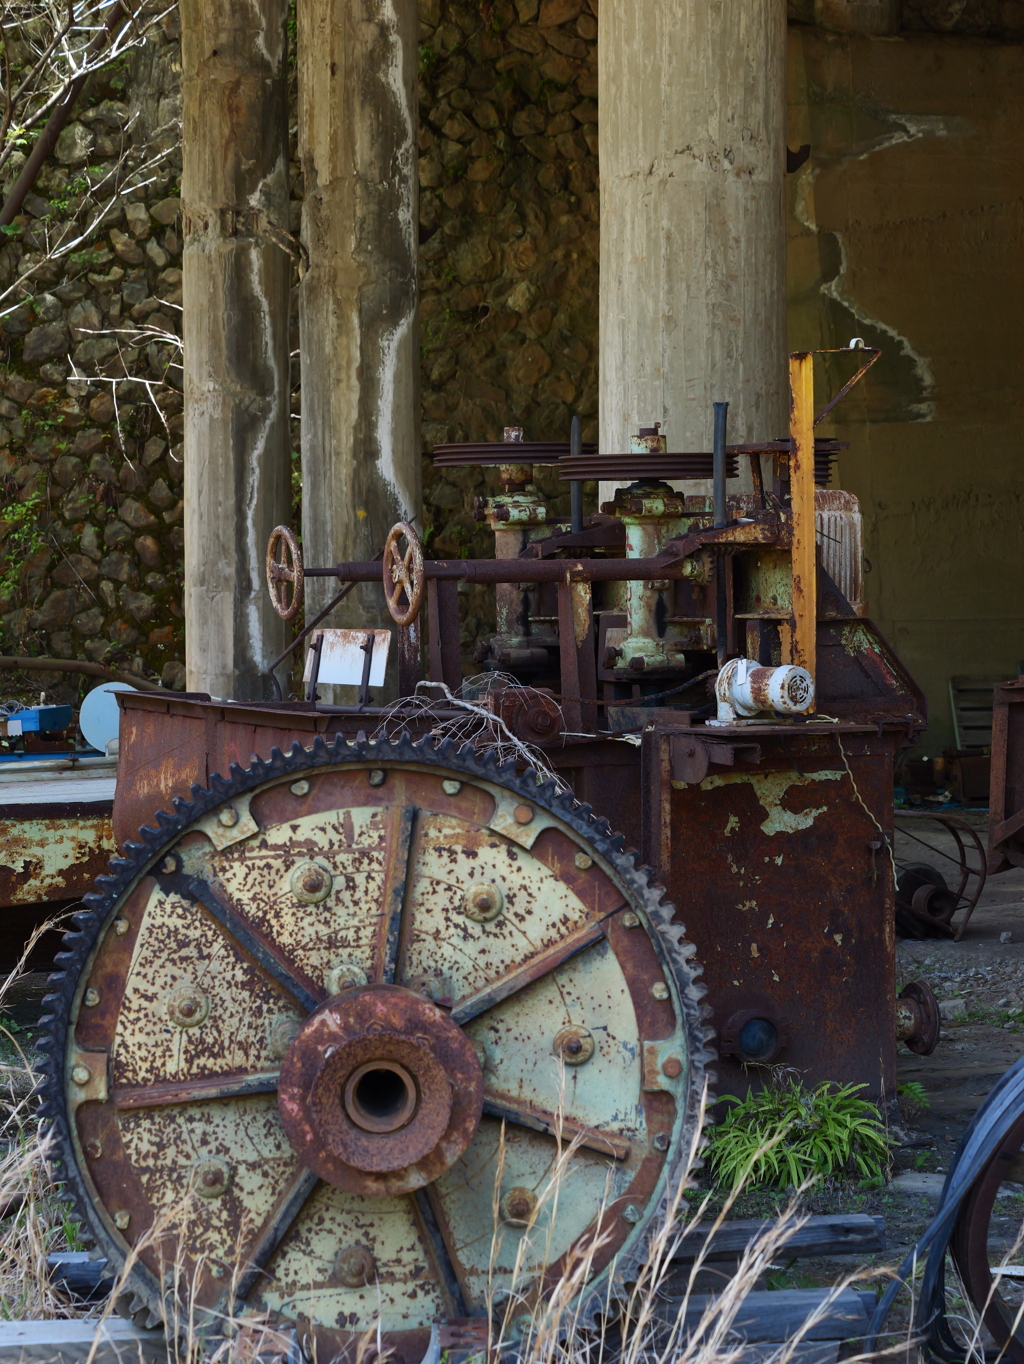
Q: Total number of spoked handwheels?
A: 2